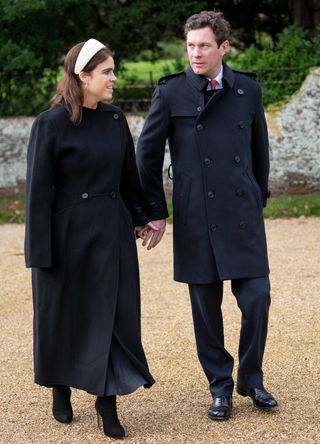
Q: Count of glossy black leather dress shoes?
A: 2